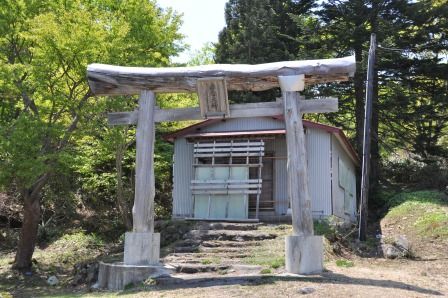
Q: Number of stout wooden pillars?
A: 2